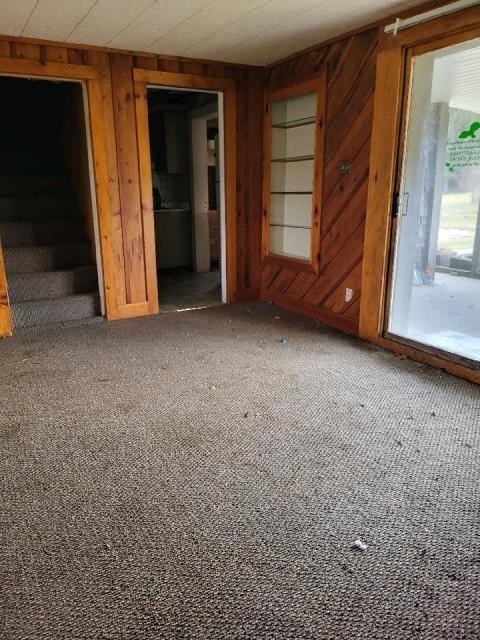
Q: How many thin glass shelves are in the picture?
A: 4